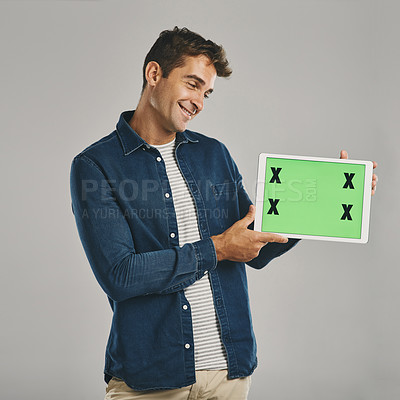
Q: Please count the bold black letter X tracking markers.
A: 4